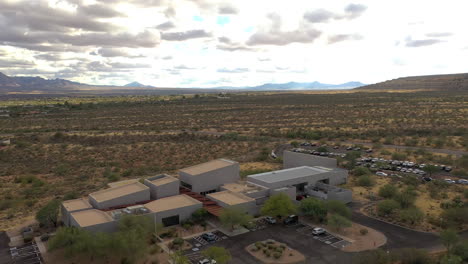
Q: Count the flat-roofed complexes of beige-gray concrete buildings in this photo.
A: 1